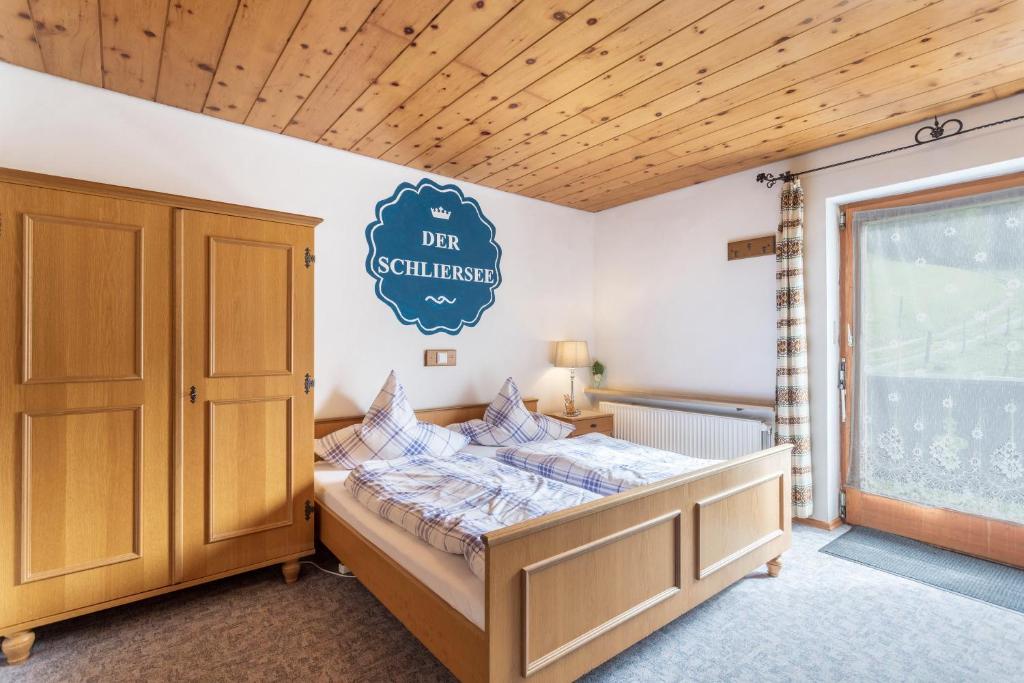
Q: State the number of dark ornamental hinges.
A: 3